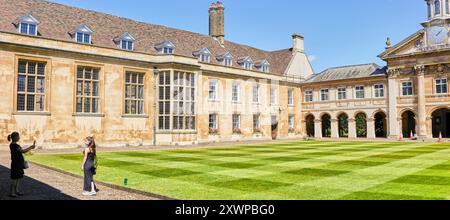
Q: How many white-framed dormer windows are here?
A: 8